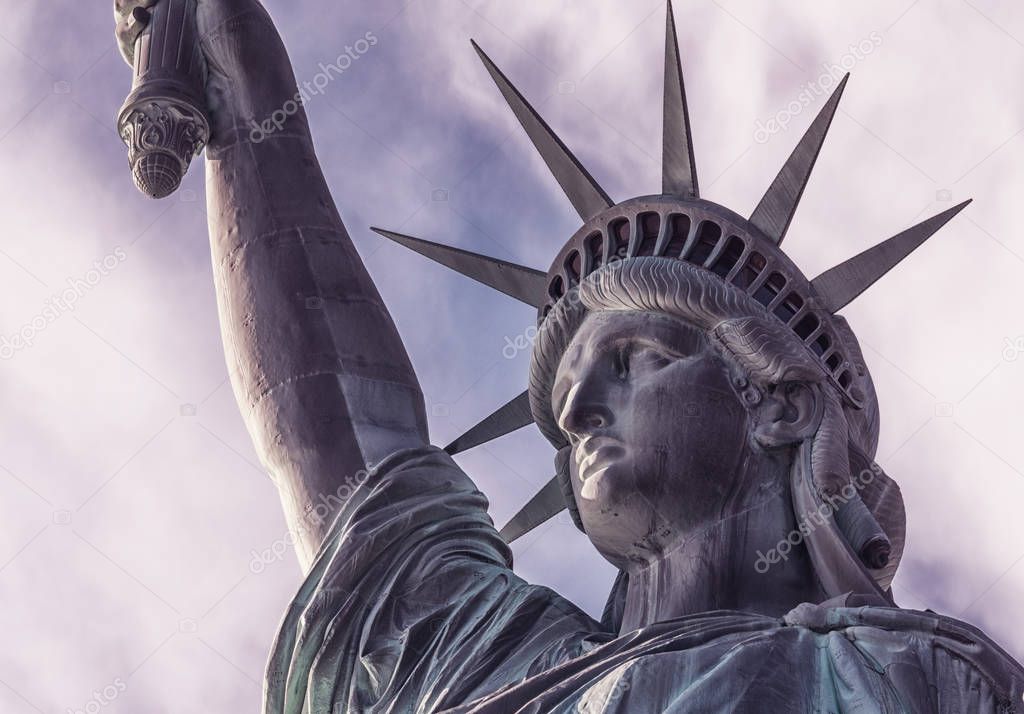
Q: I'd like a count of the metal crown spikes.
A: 7